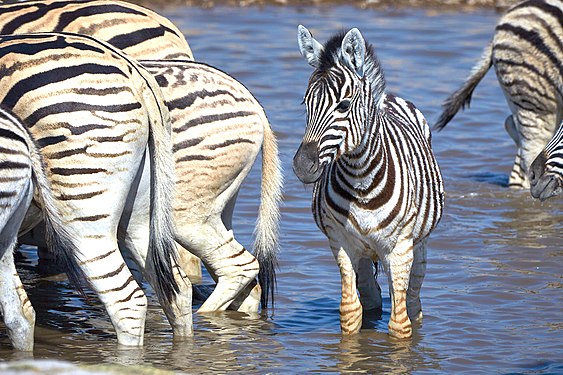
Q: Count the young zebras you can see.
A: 1